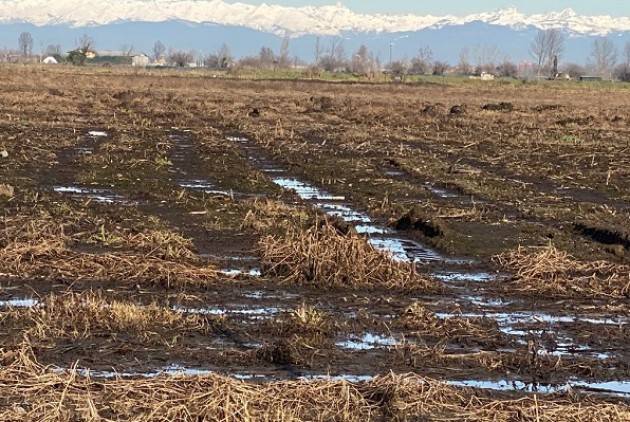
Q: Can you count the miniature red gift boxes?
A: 0